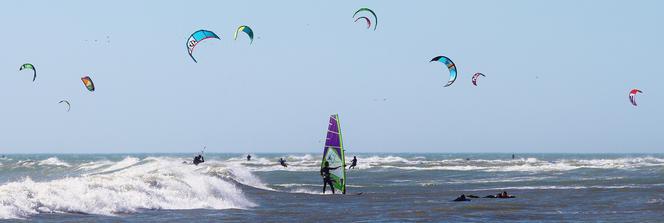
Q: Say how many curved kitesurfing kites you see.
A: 10